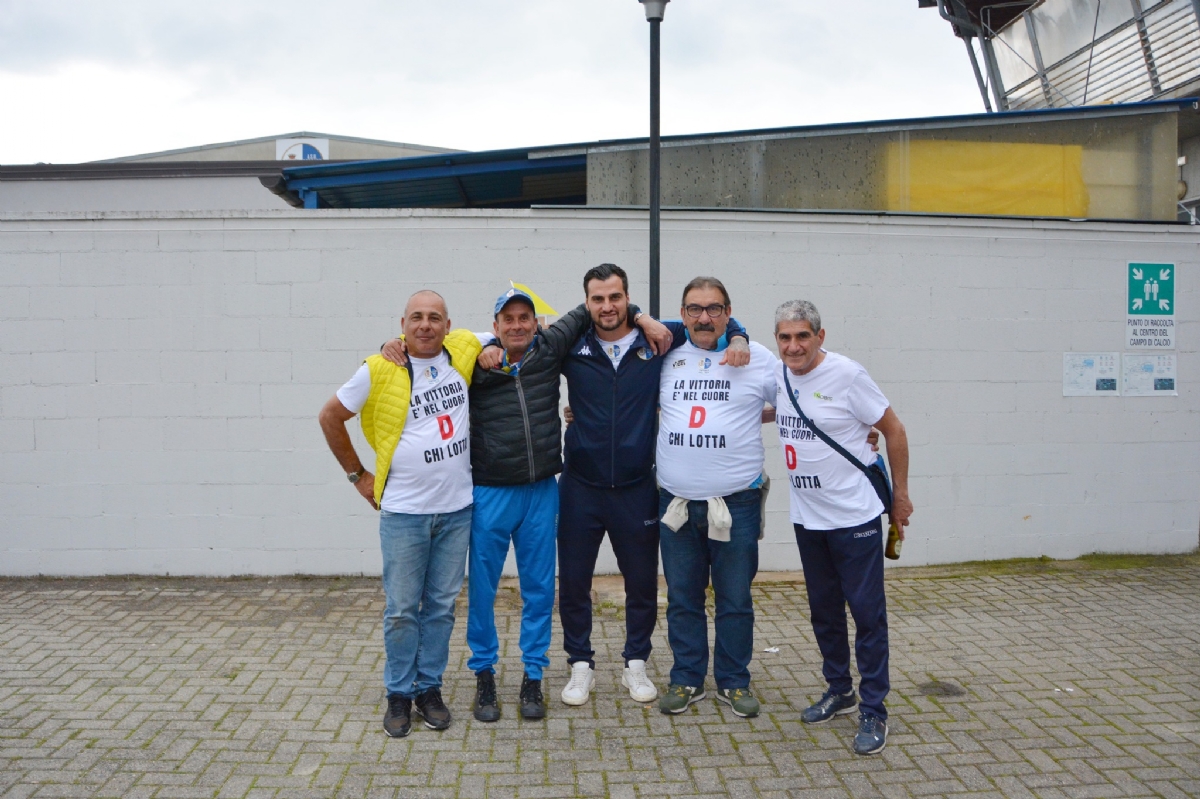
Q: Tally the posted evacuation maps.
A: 2